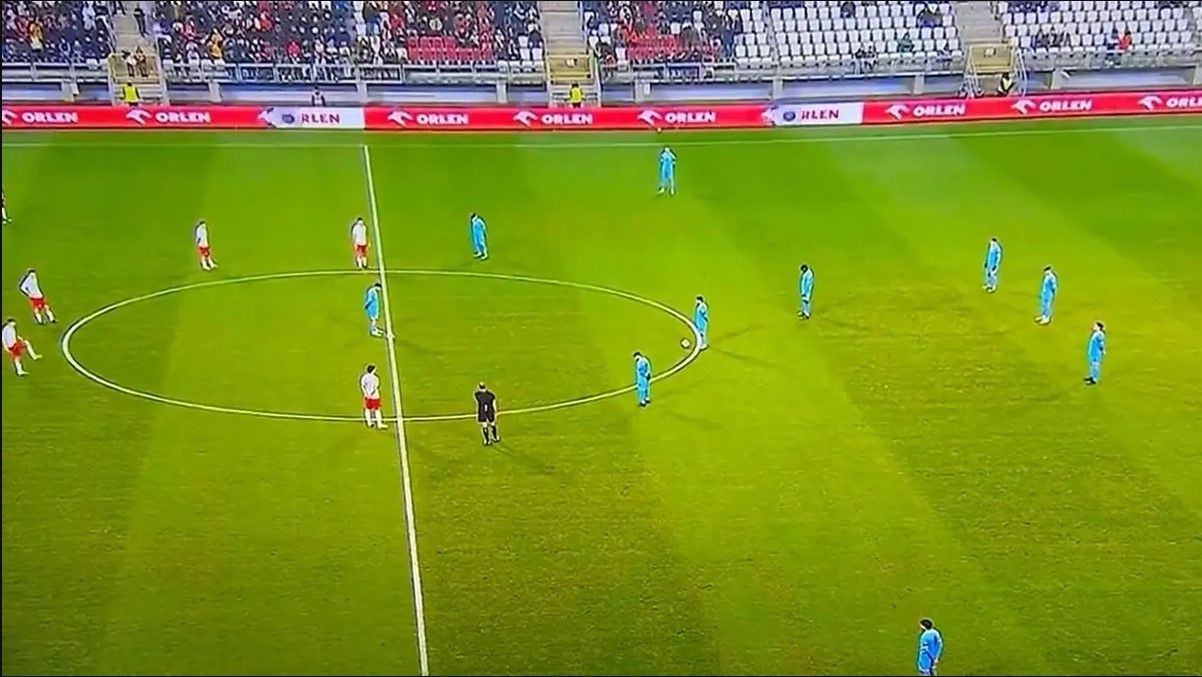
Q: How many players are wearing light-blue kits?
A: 10